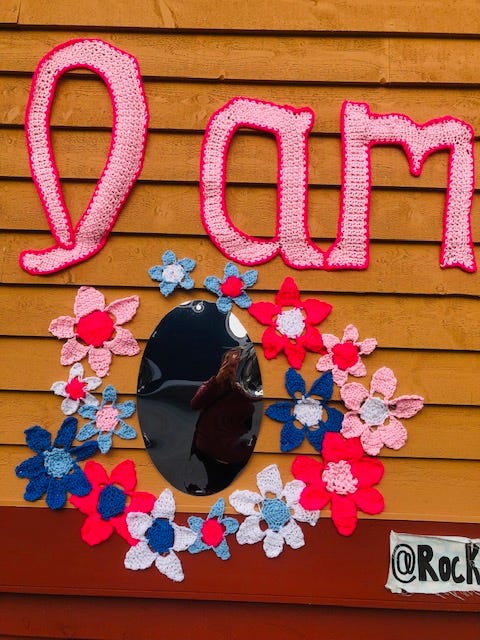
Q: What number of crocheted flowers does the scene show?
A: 15